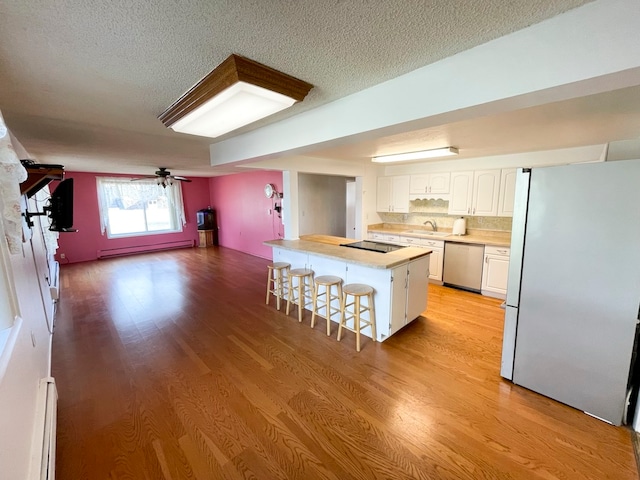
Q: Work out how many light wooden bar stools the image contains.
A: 4